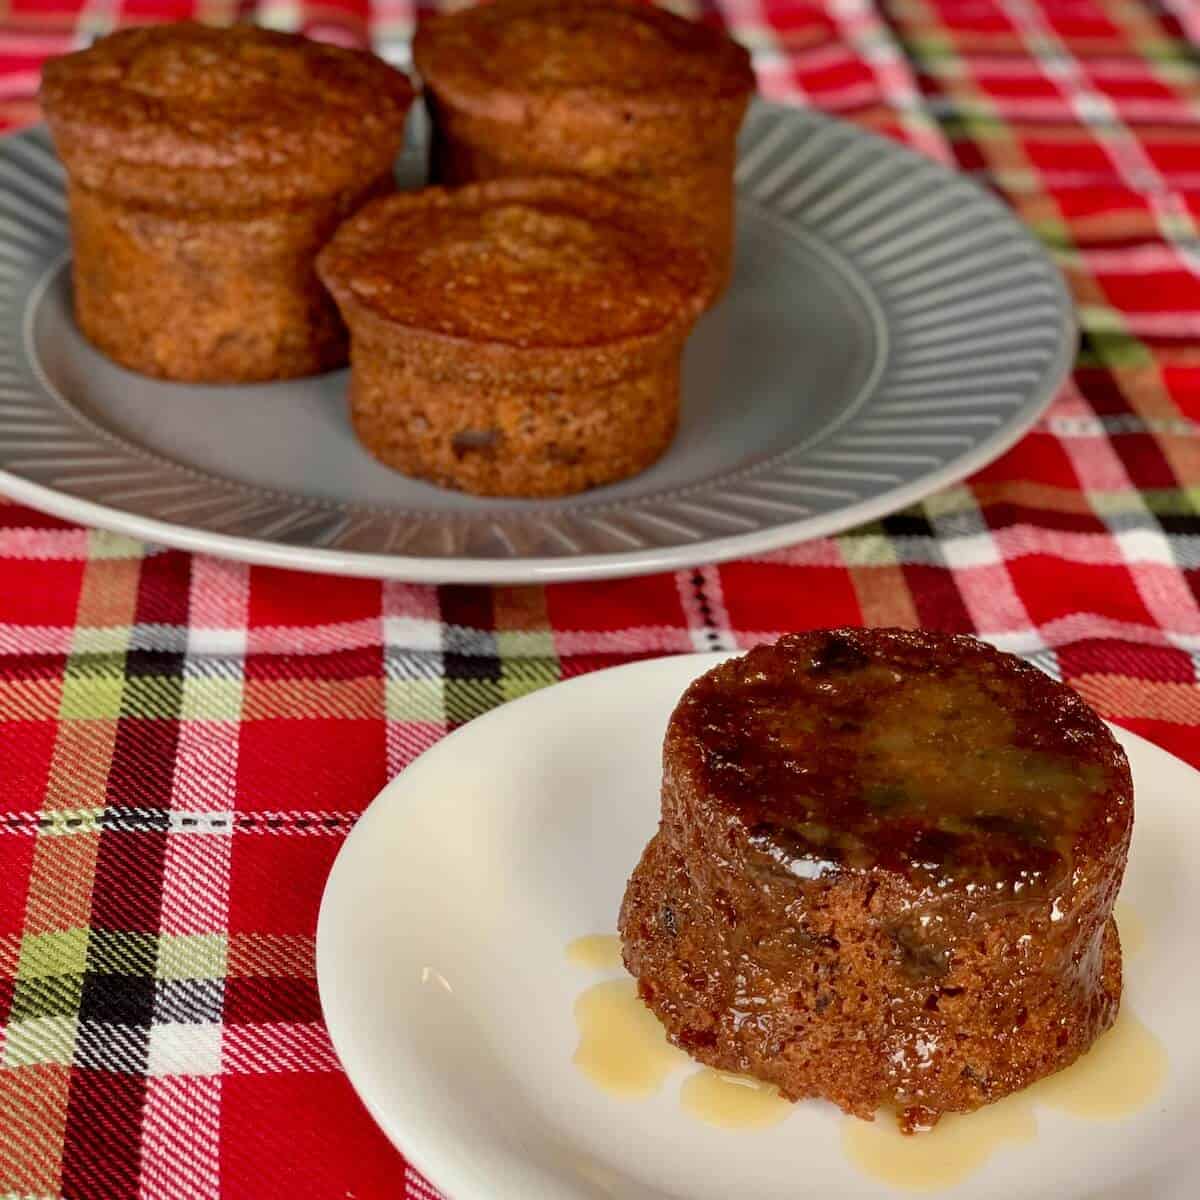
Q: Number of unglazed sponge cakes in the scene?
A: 3